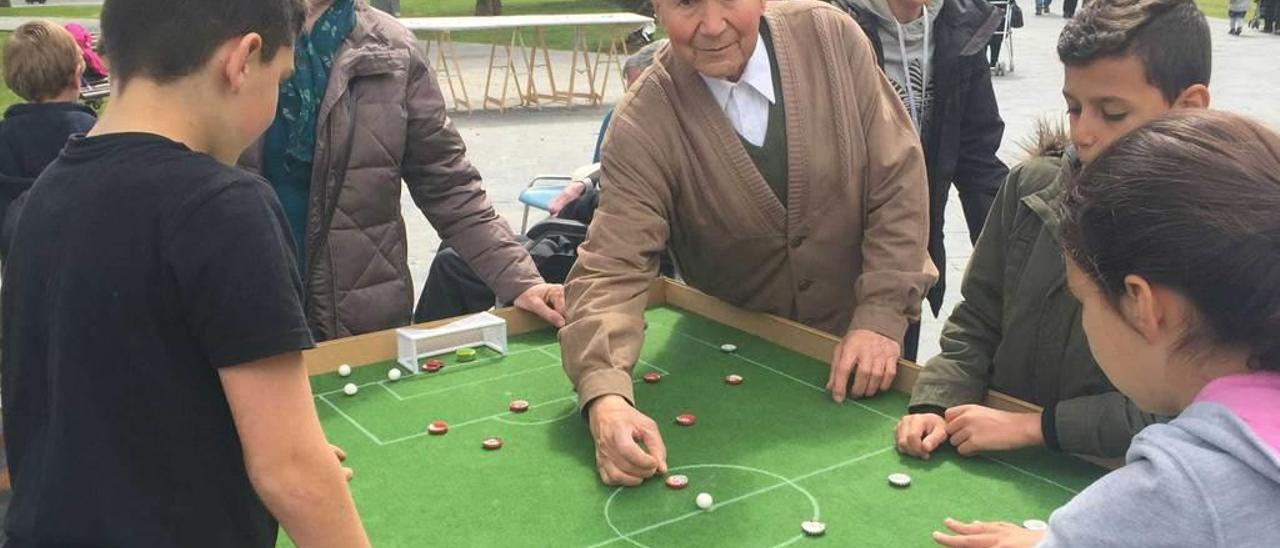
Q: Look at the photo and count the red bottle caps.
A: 8